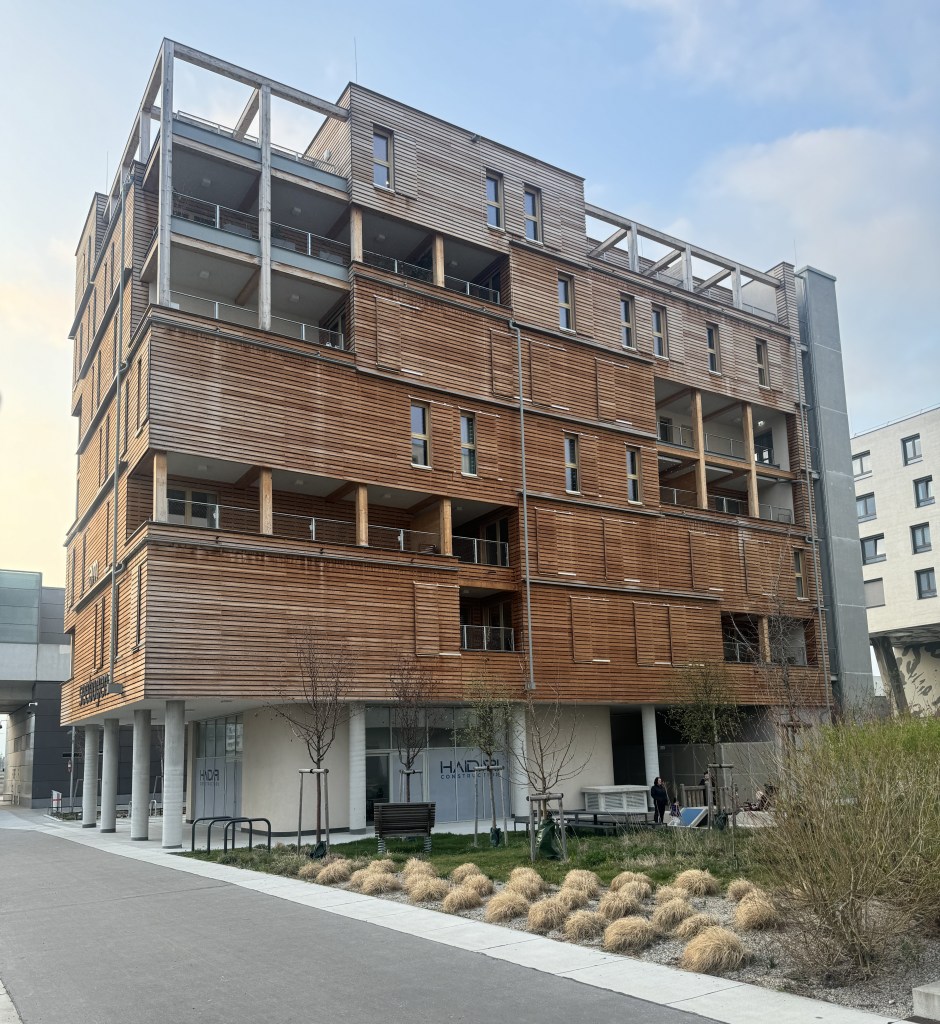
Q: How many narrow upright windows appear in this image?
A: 13